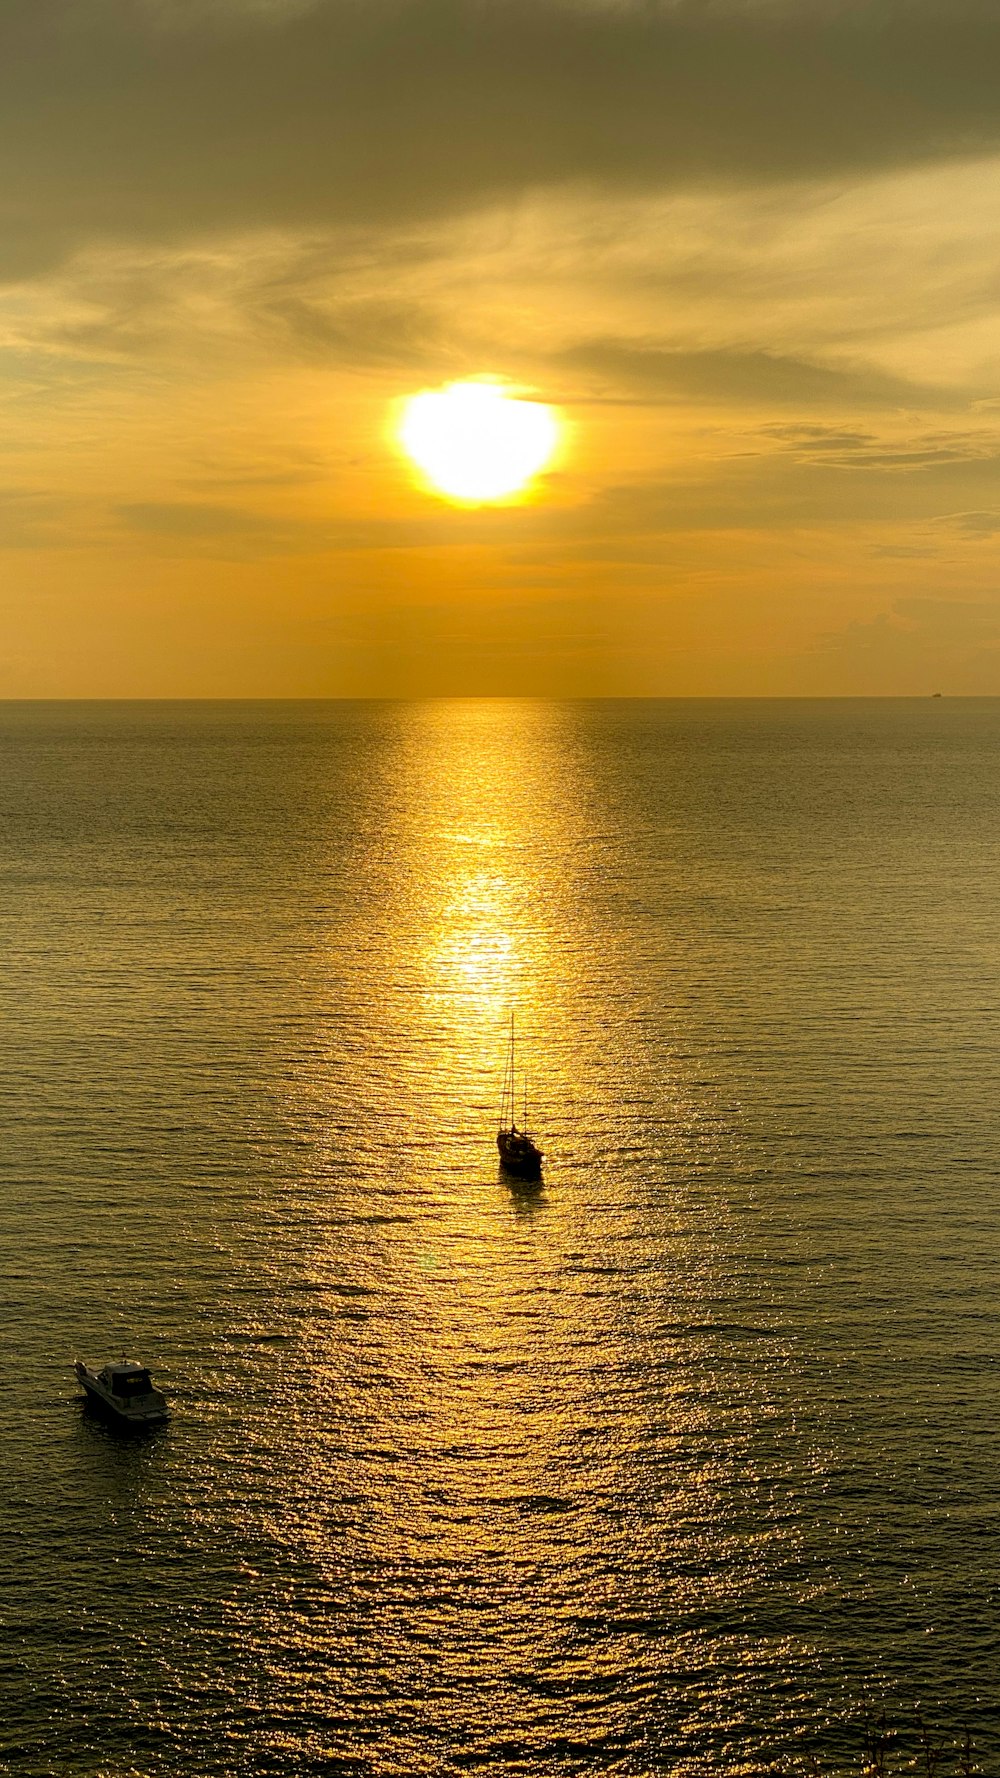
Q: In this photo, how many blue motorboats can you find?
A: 0